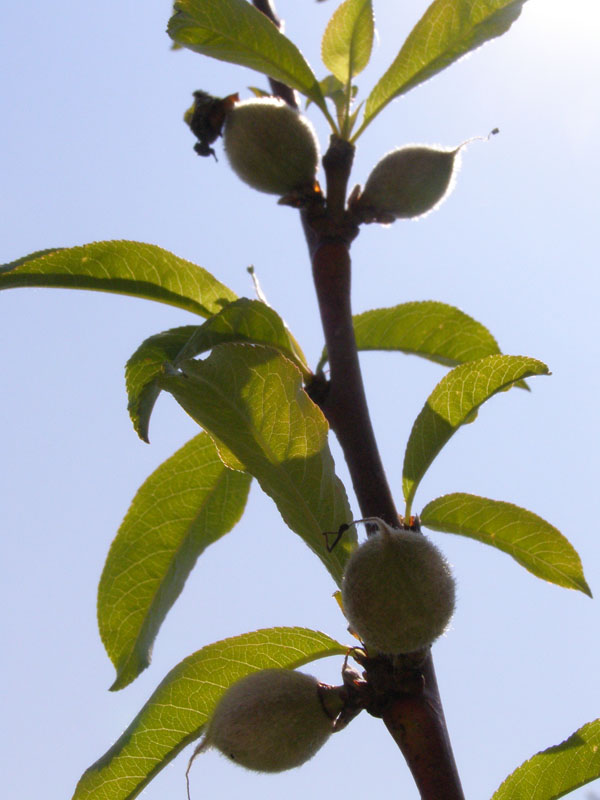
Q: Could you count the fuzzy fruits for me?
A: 4